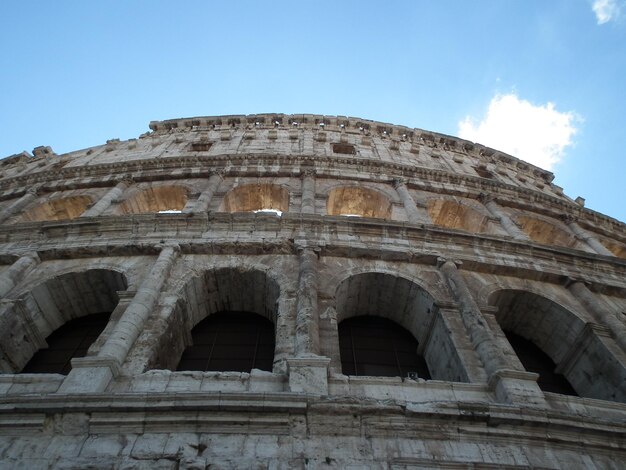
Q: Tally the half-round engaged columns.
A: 12